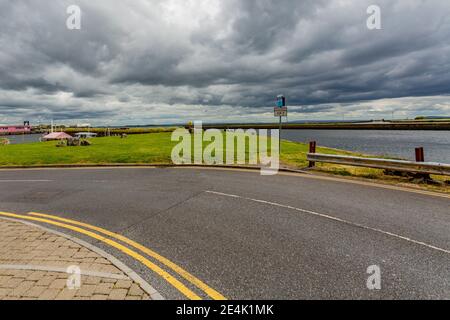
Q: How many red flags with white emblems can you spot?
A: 0